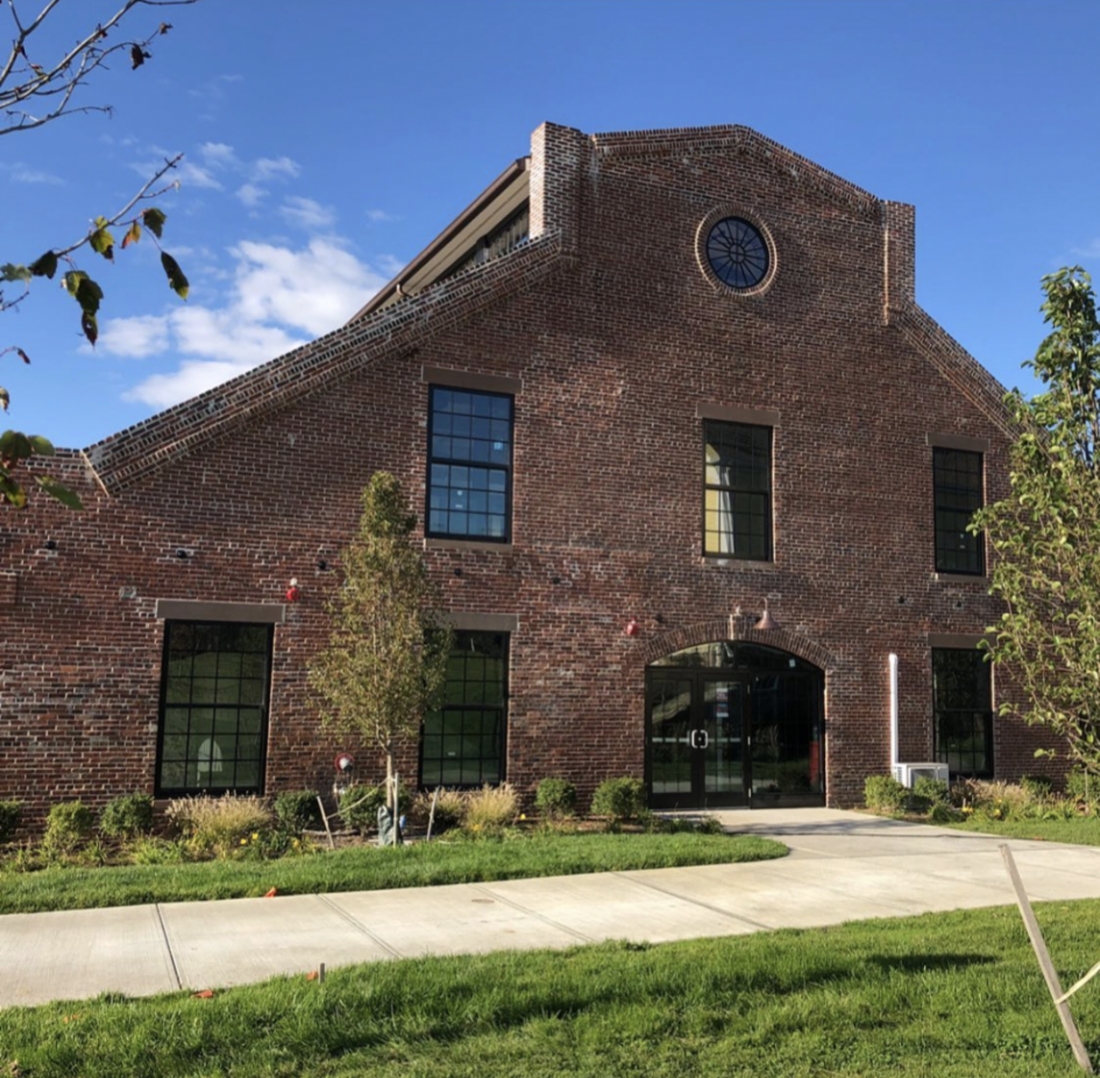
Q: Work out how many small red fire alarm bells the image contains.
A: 2